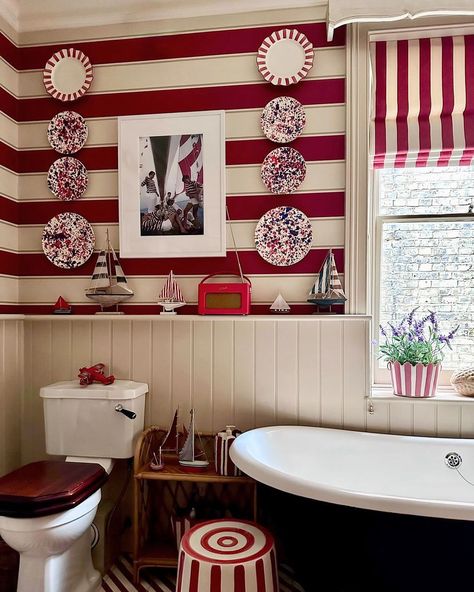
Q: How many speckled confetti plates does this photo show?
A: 6